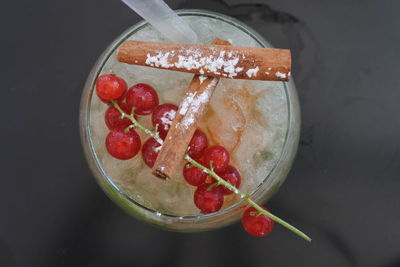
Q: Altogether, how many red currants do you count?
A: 12